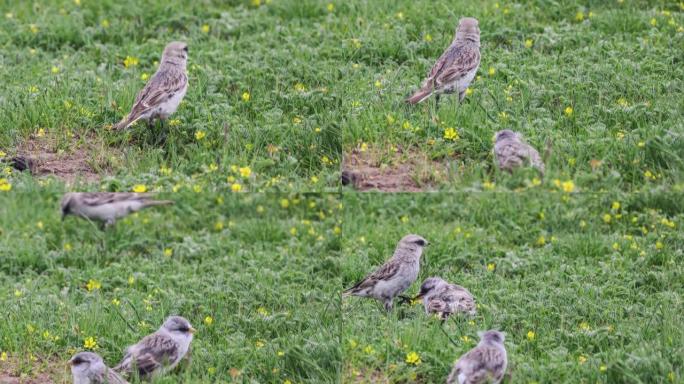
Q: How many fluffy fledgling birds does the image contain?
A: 5